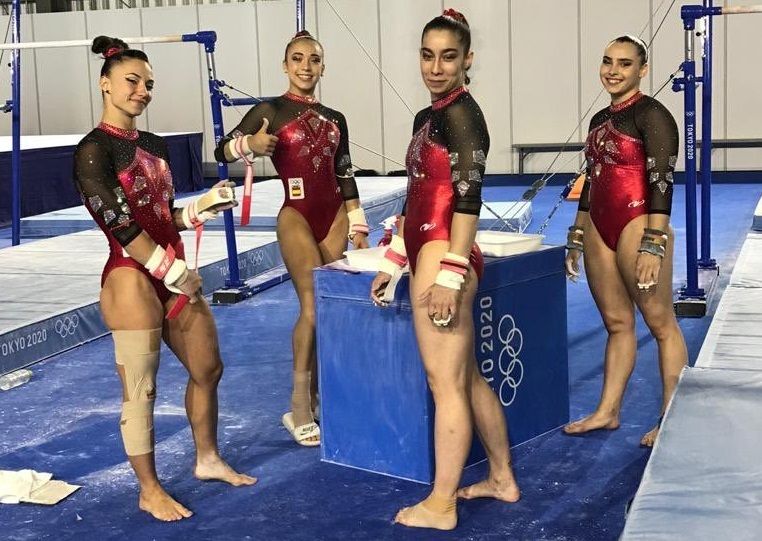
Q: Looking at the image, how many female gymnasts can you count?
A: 4